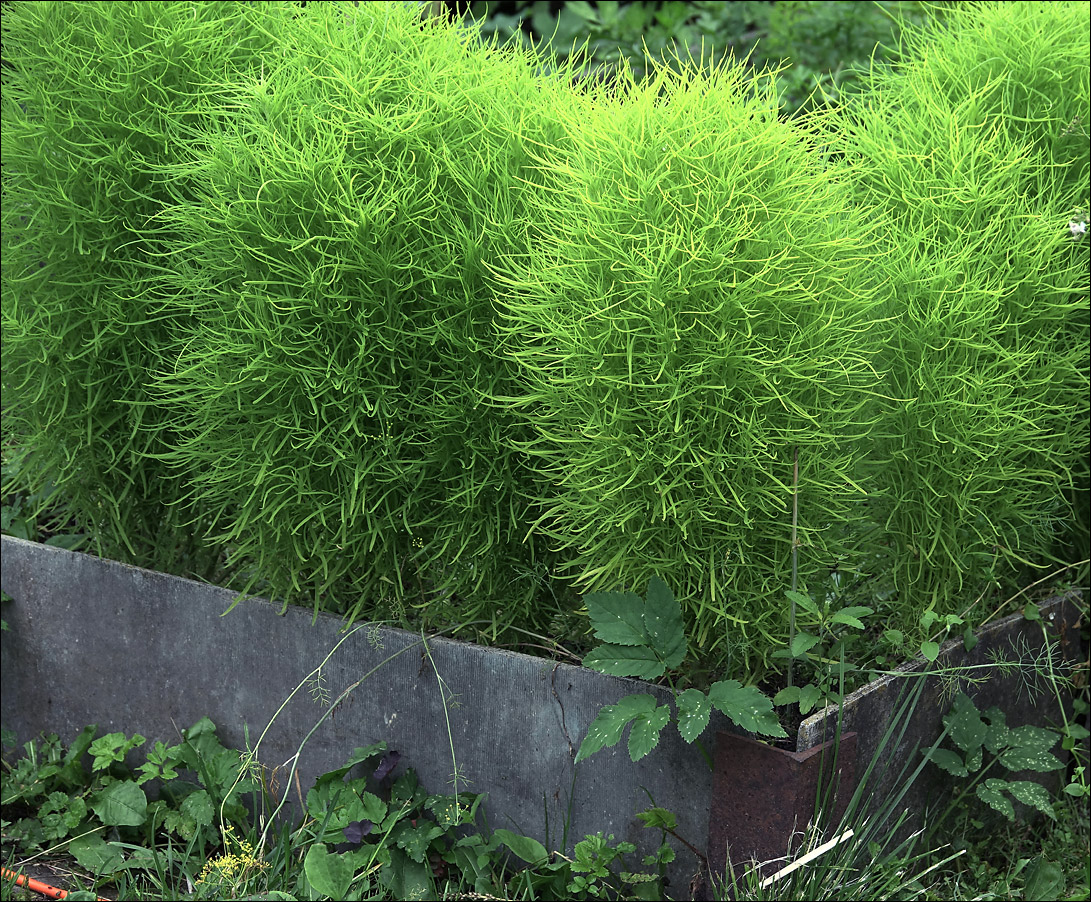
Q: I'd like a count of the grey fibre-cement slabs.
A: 2